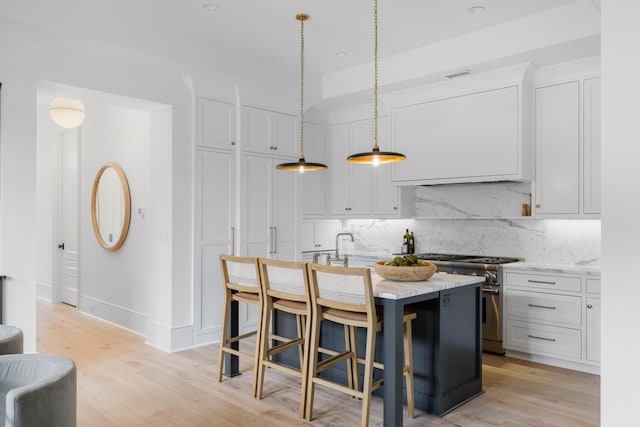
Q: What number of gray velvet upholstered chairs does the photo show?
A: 2